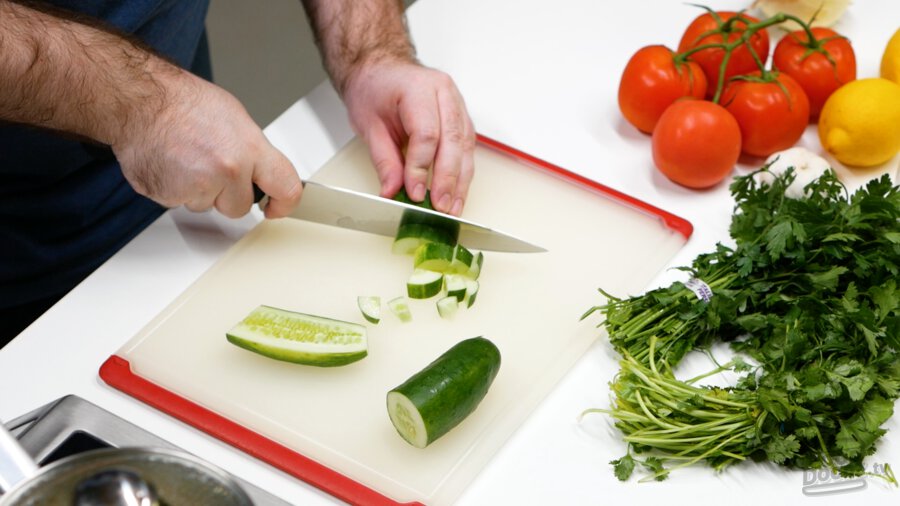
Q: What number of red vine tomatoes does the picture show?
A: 5